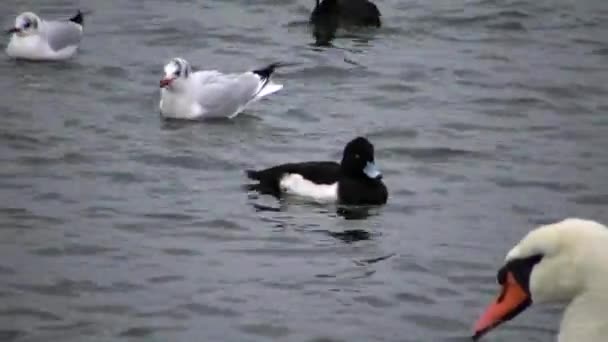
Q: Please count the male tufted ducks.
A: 1